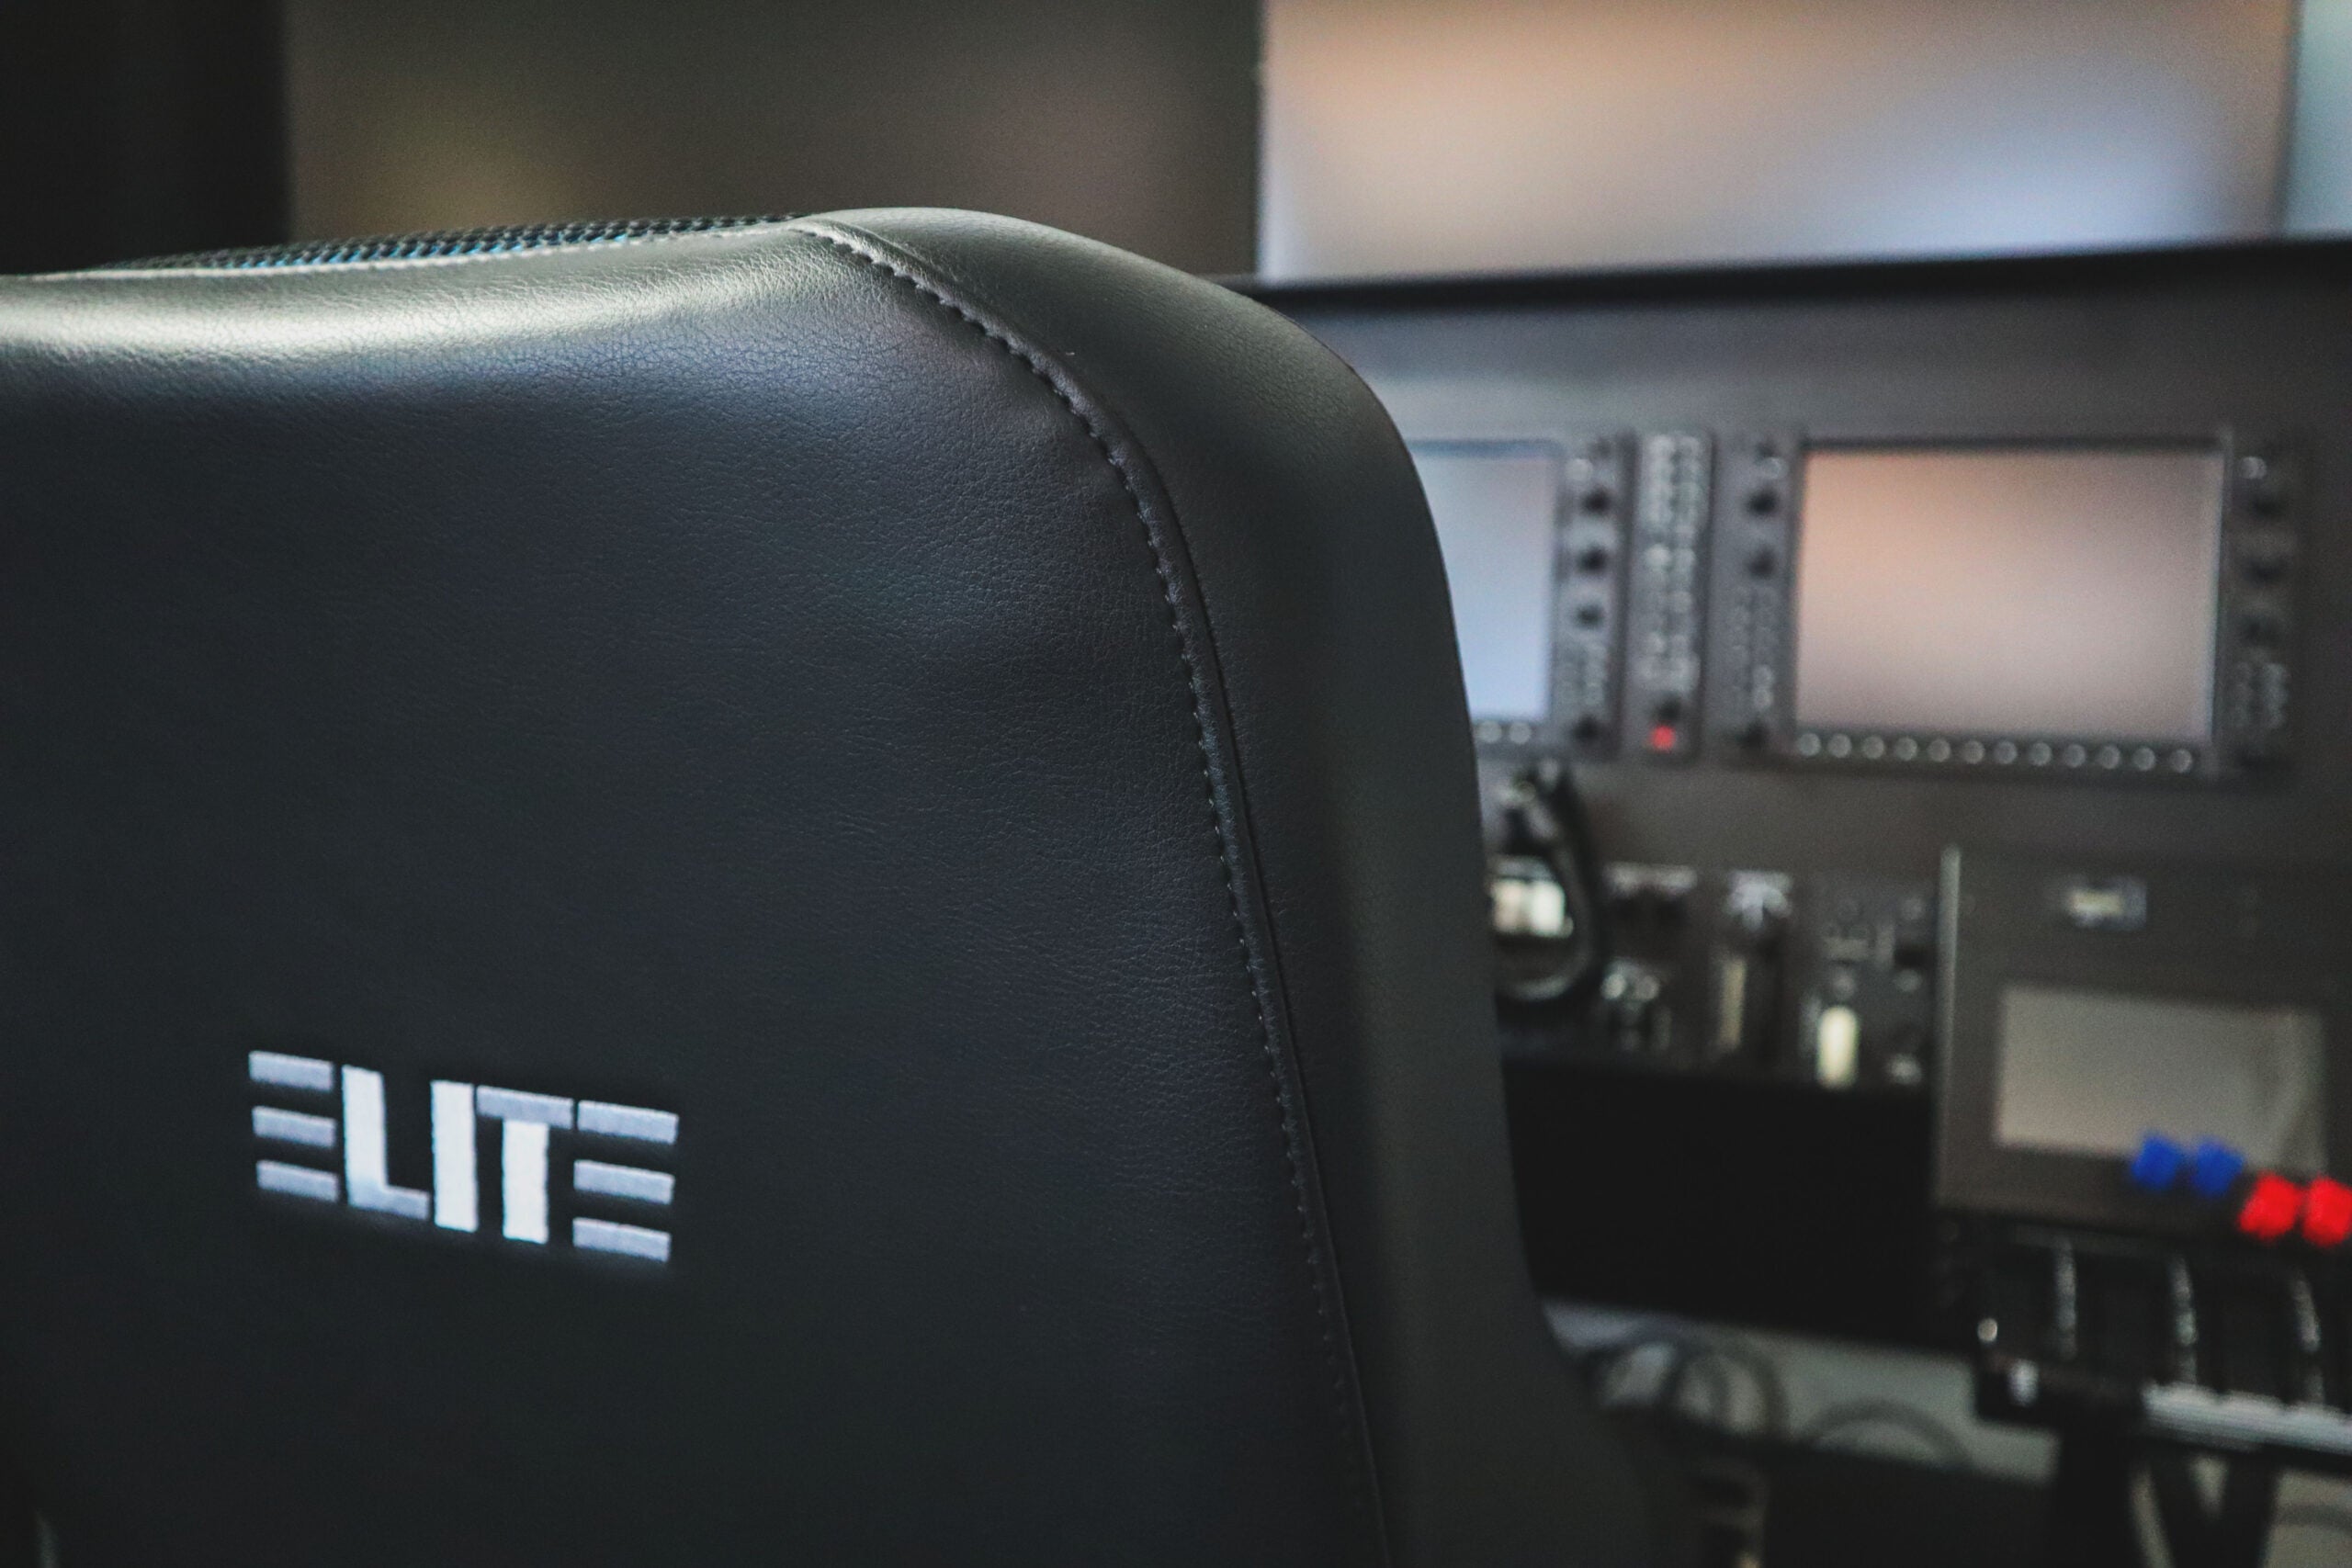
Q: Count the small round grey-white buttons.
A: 14